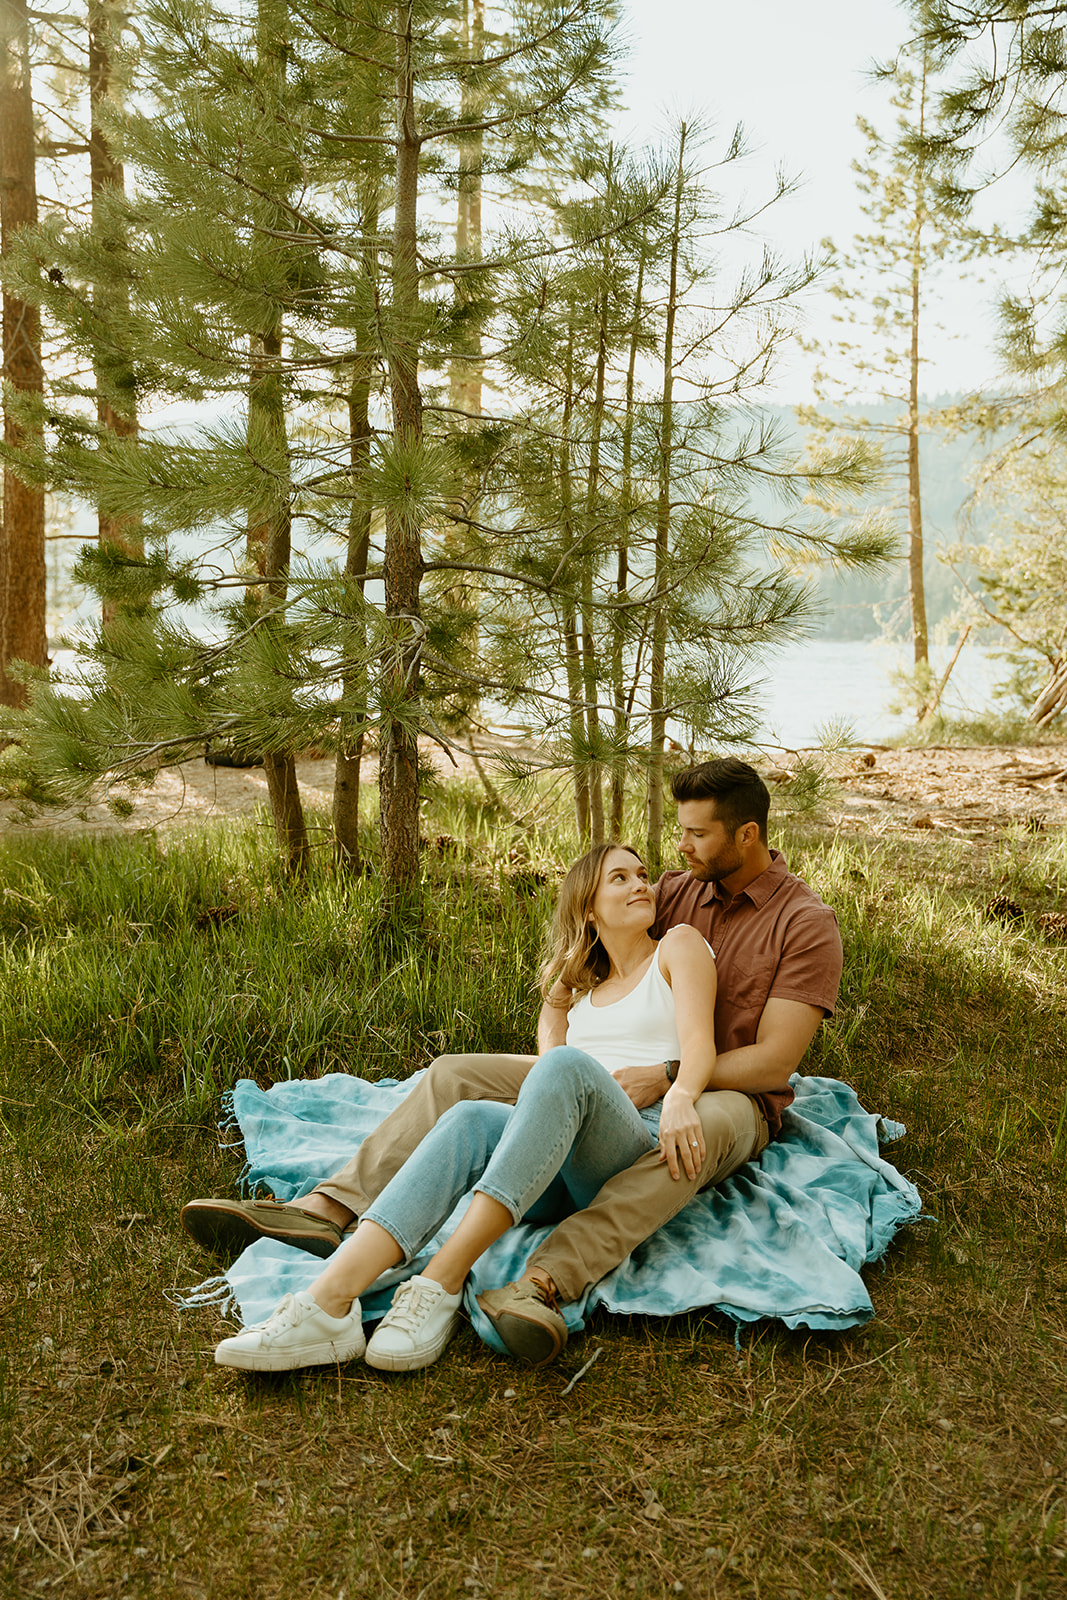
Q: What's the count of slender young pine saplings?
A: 4